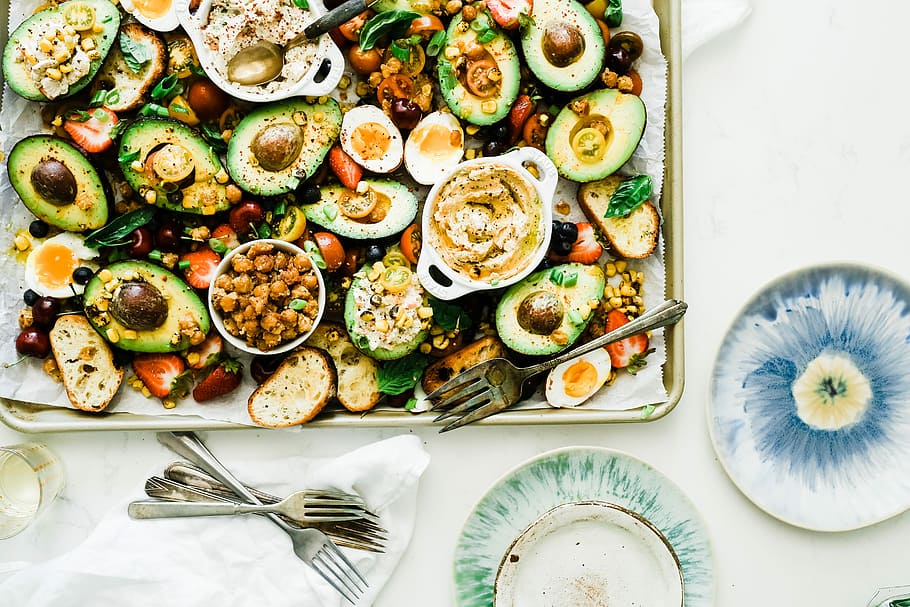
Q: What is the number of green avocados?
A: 11